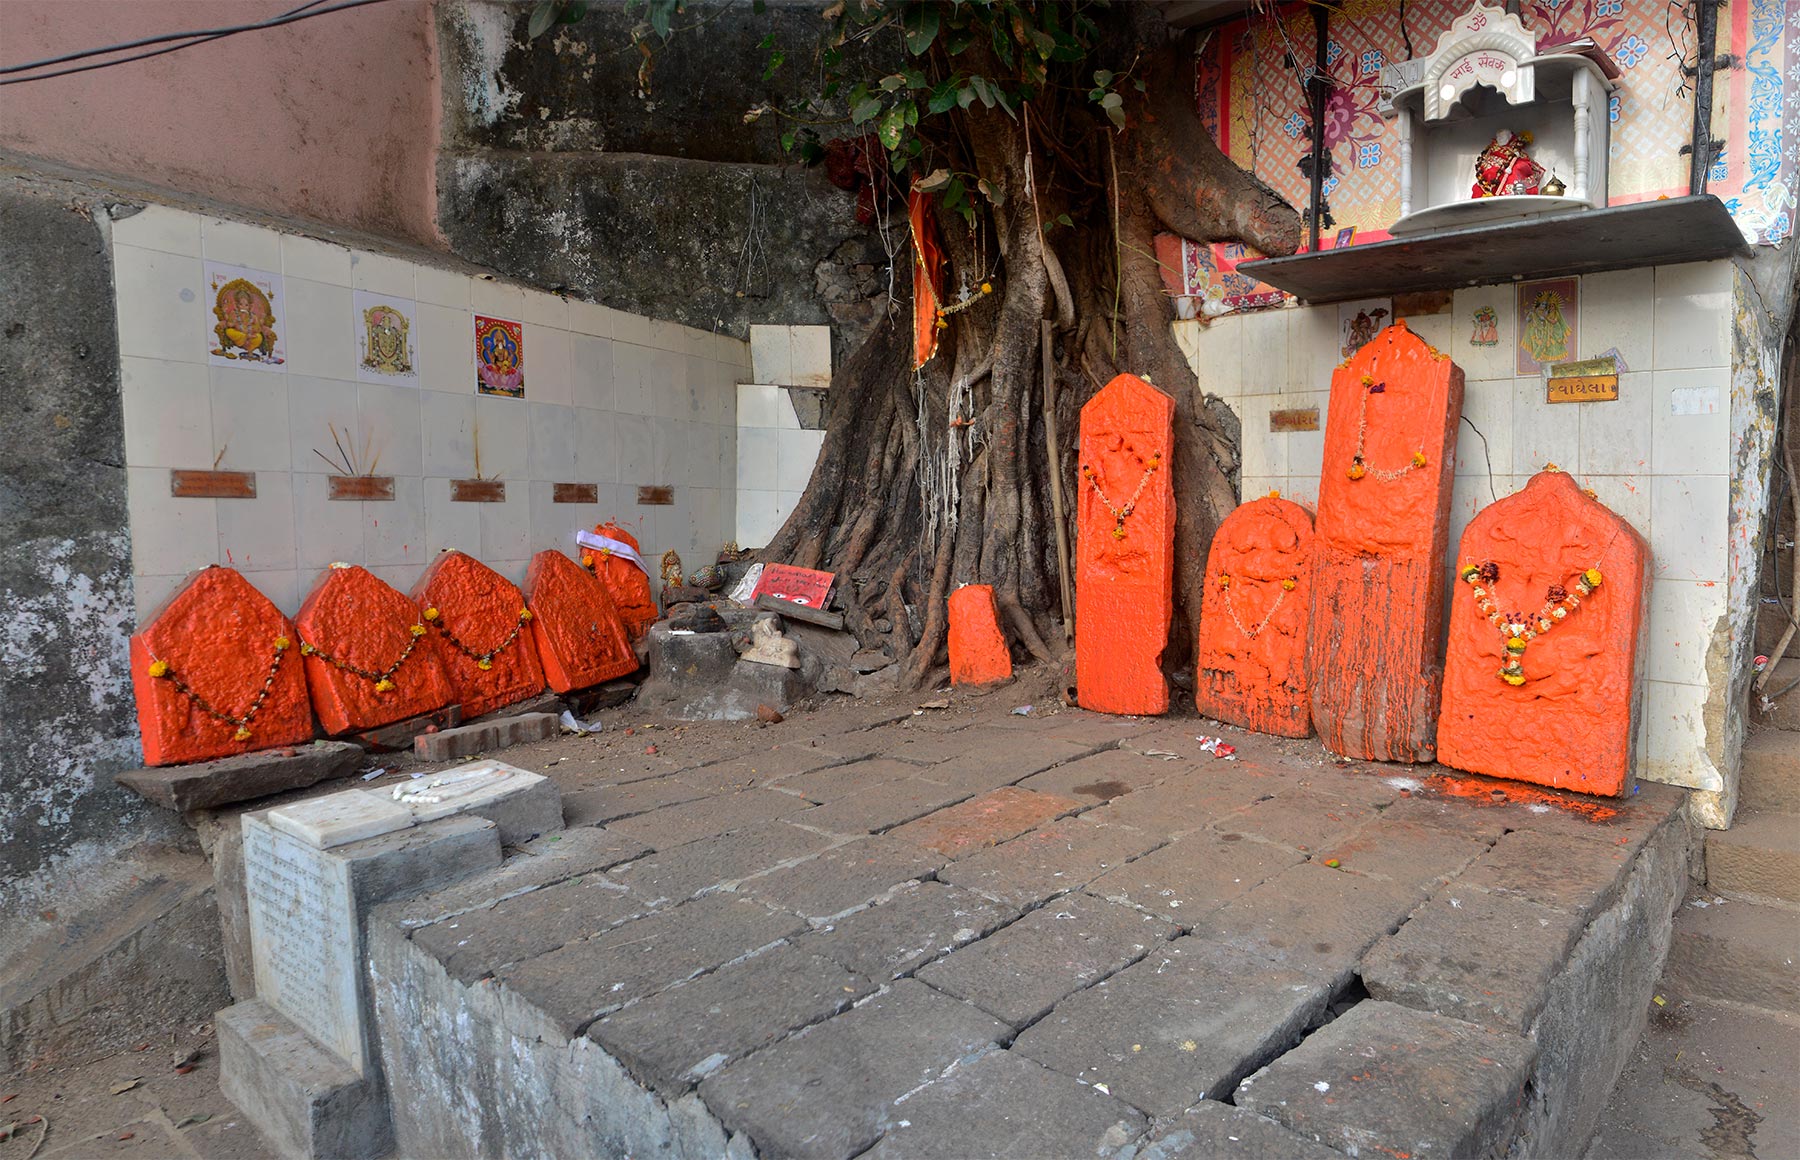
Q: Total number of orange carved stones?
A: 10